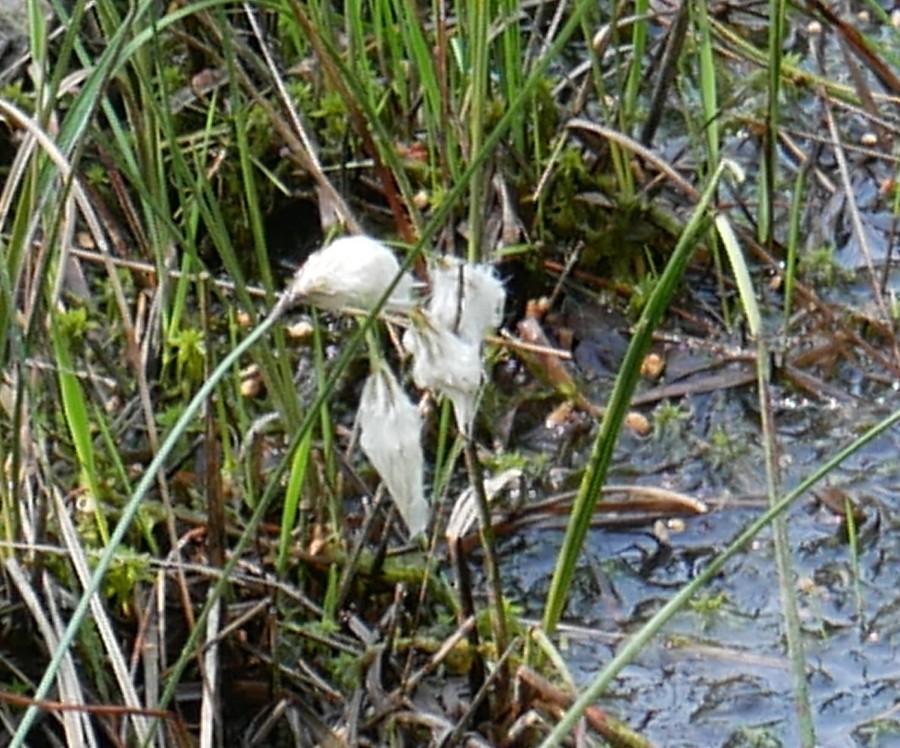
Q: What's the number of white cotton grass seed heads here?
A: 4